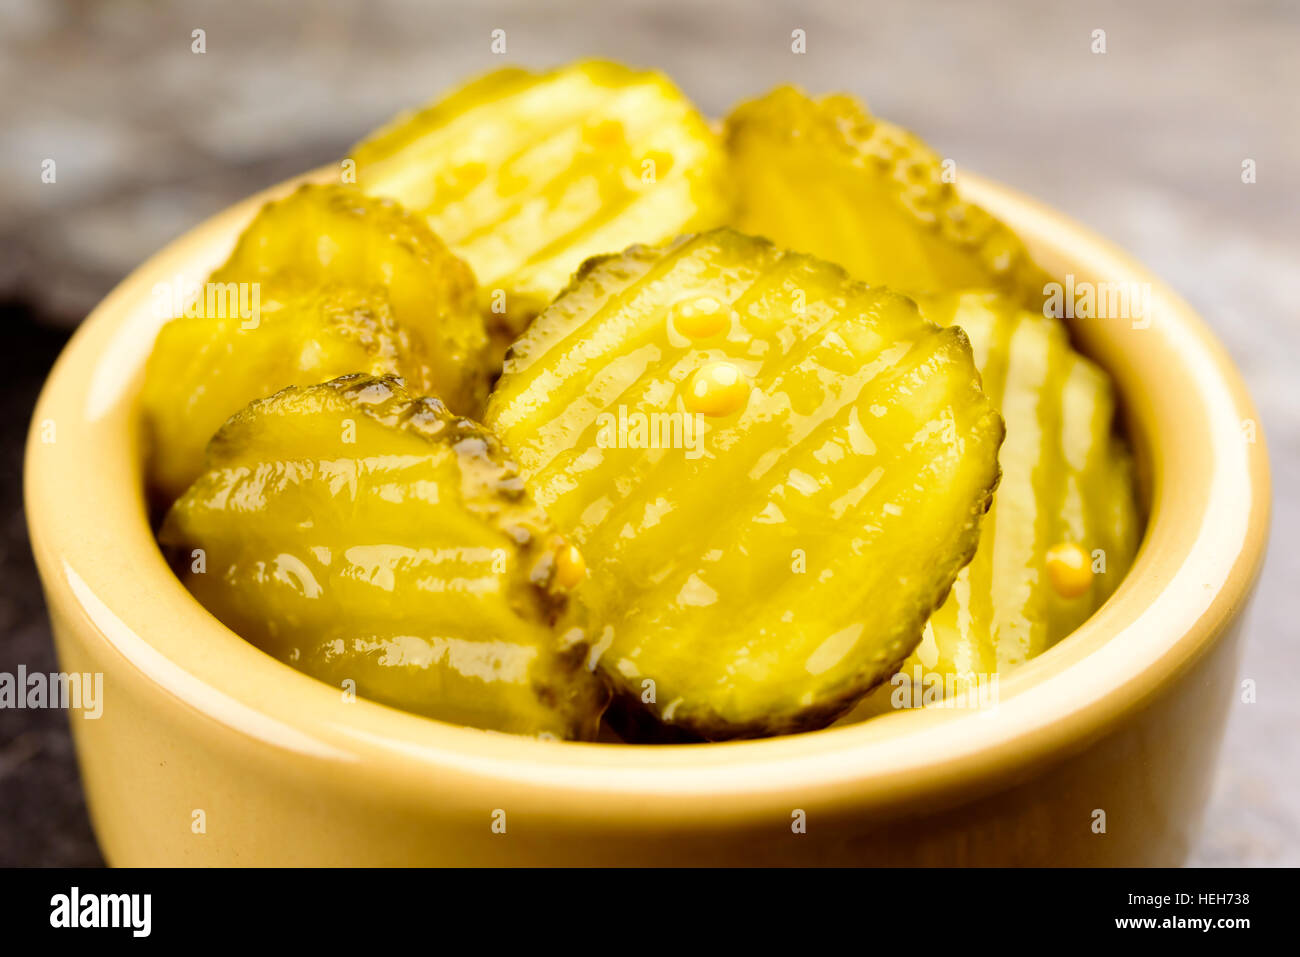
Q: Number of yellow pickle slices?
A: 7